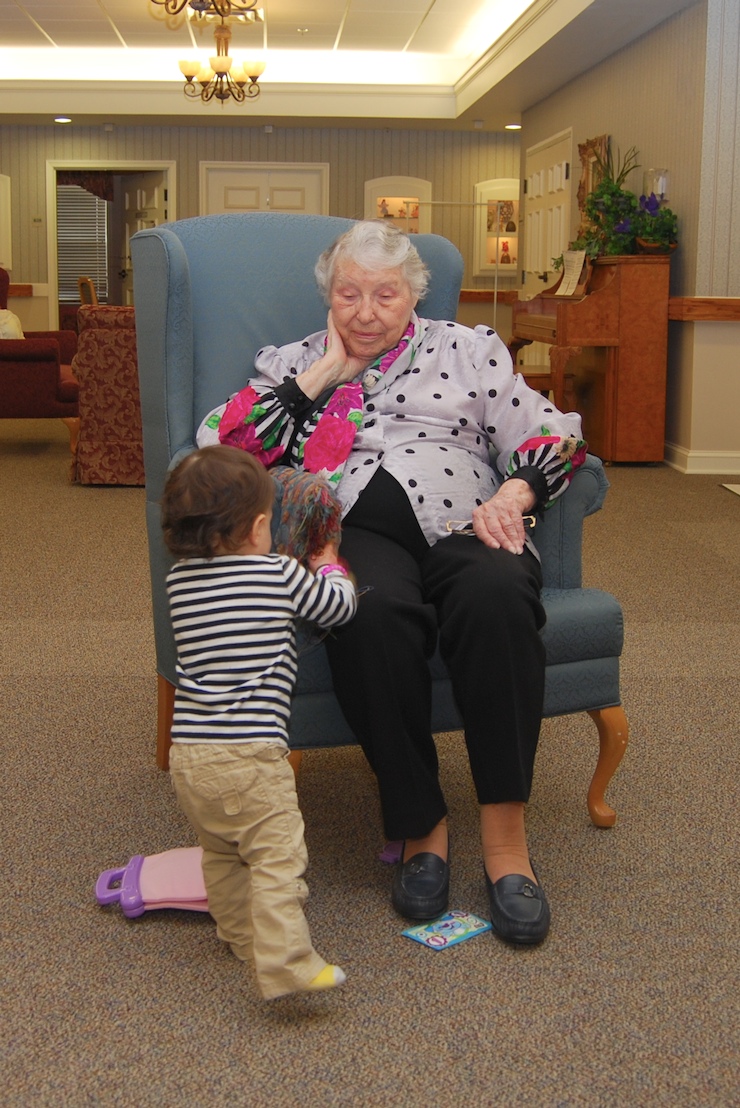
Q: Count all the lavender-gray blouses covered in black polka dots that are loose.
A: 1